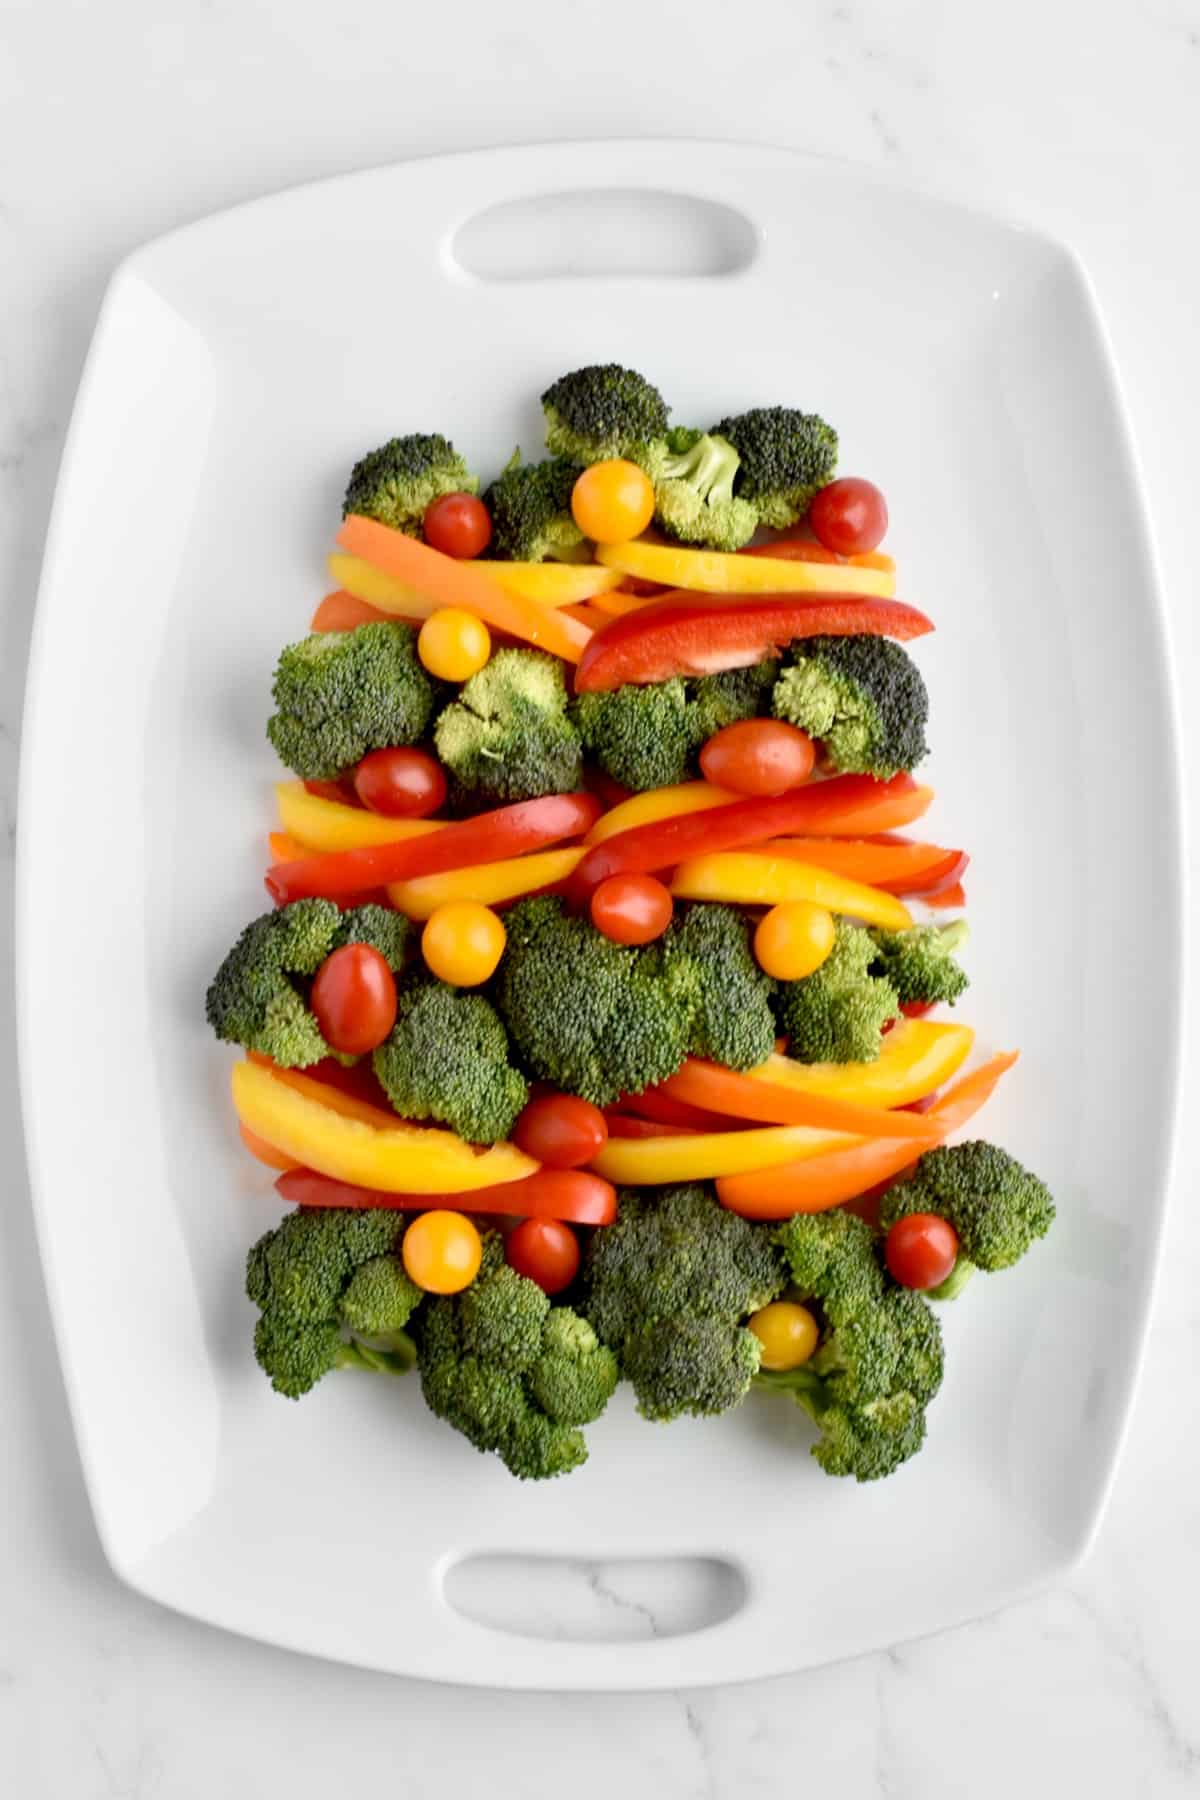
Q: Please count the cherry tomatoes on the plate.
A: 15